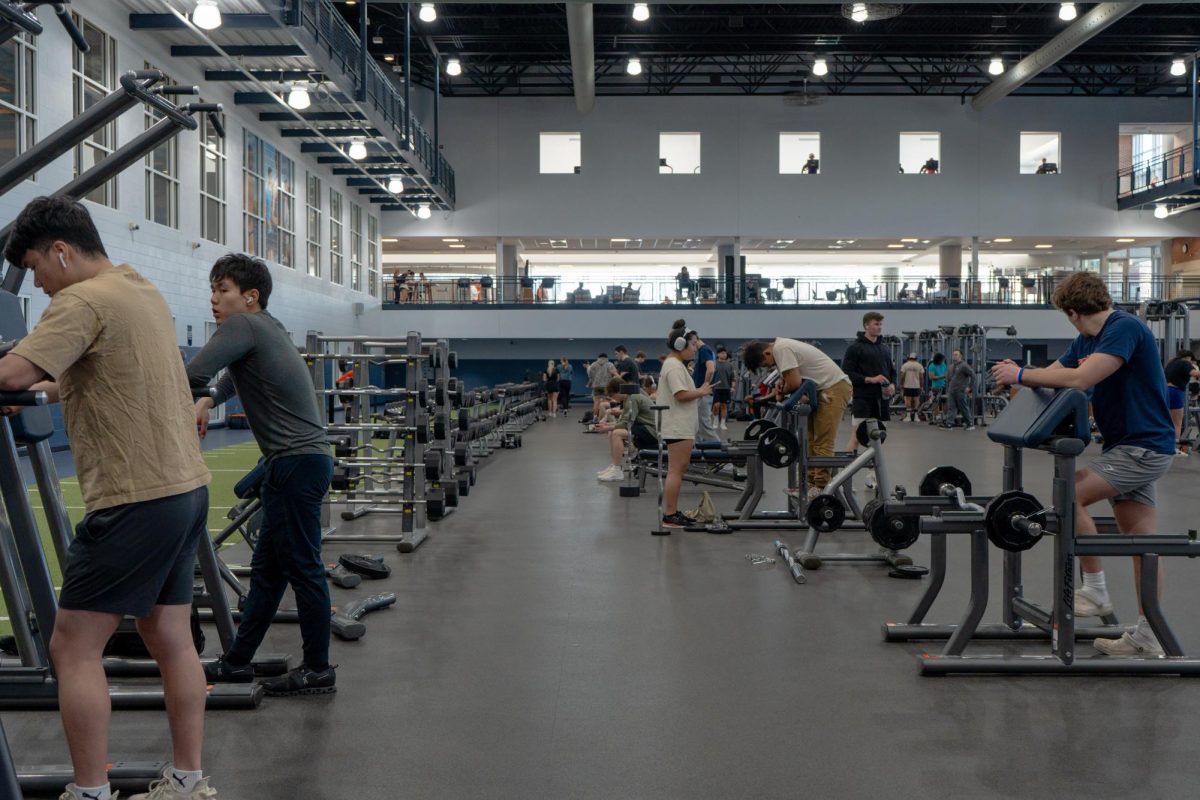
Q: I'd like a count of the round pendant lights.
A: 15